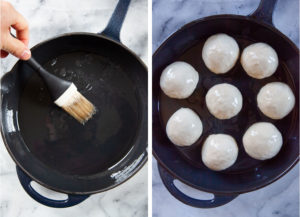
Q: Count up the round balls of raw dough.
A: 8